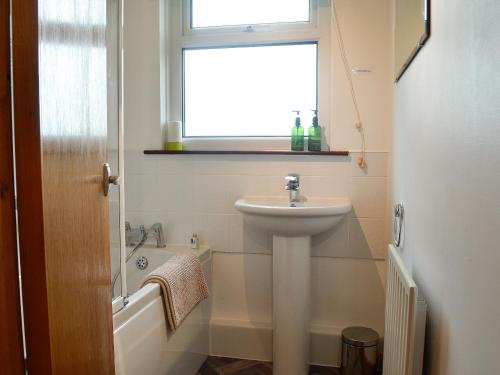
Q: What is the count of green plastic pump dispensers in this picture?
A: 2